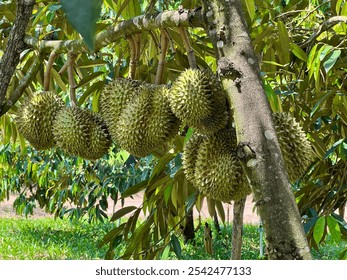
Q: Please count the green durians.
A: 7